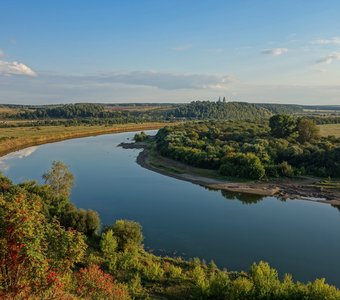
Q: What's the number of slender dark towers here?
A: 2